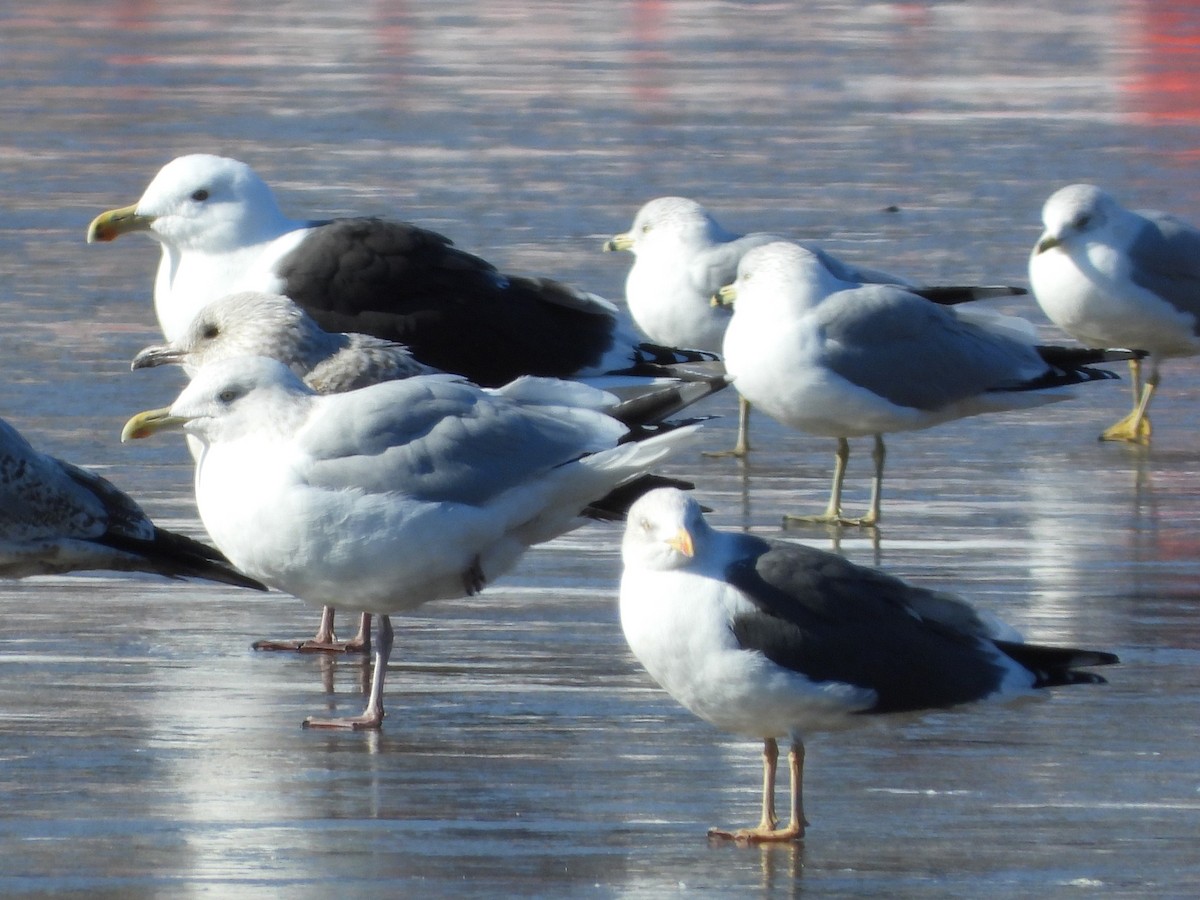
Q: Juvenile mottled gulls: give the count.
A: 2